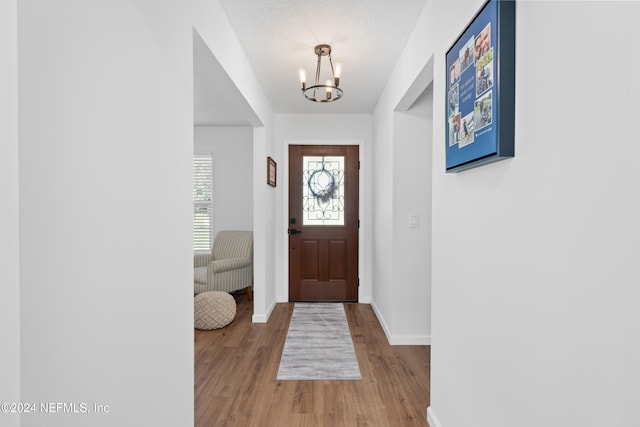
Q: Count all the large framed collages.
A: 1